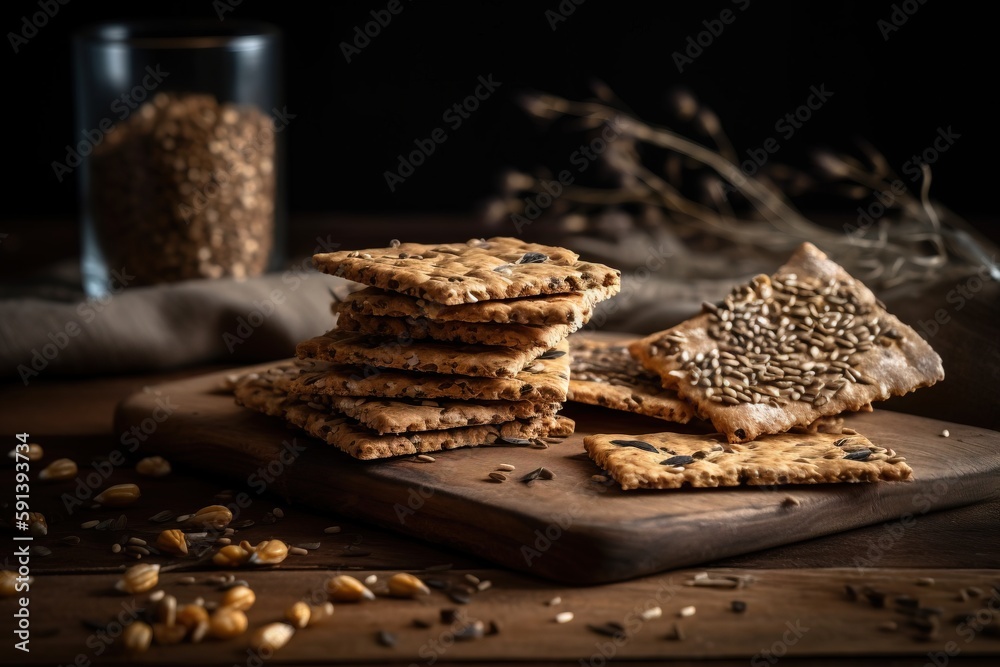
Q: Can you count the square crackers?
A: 10